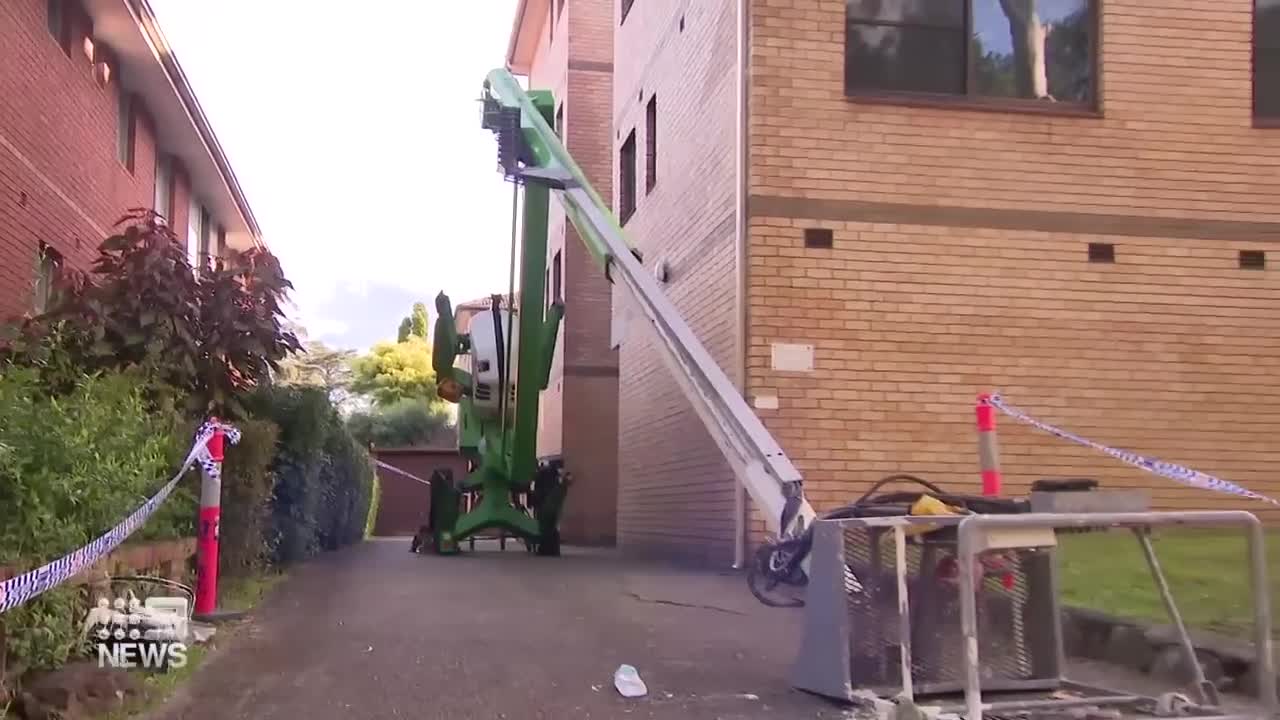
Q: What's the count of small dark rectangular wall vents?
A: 3